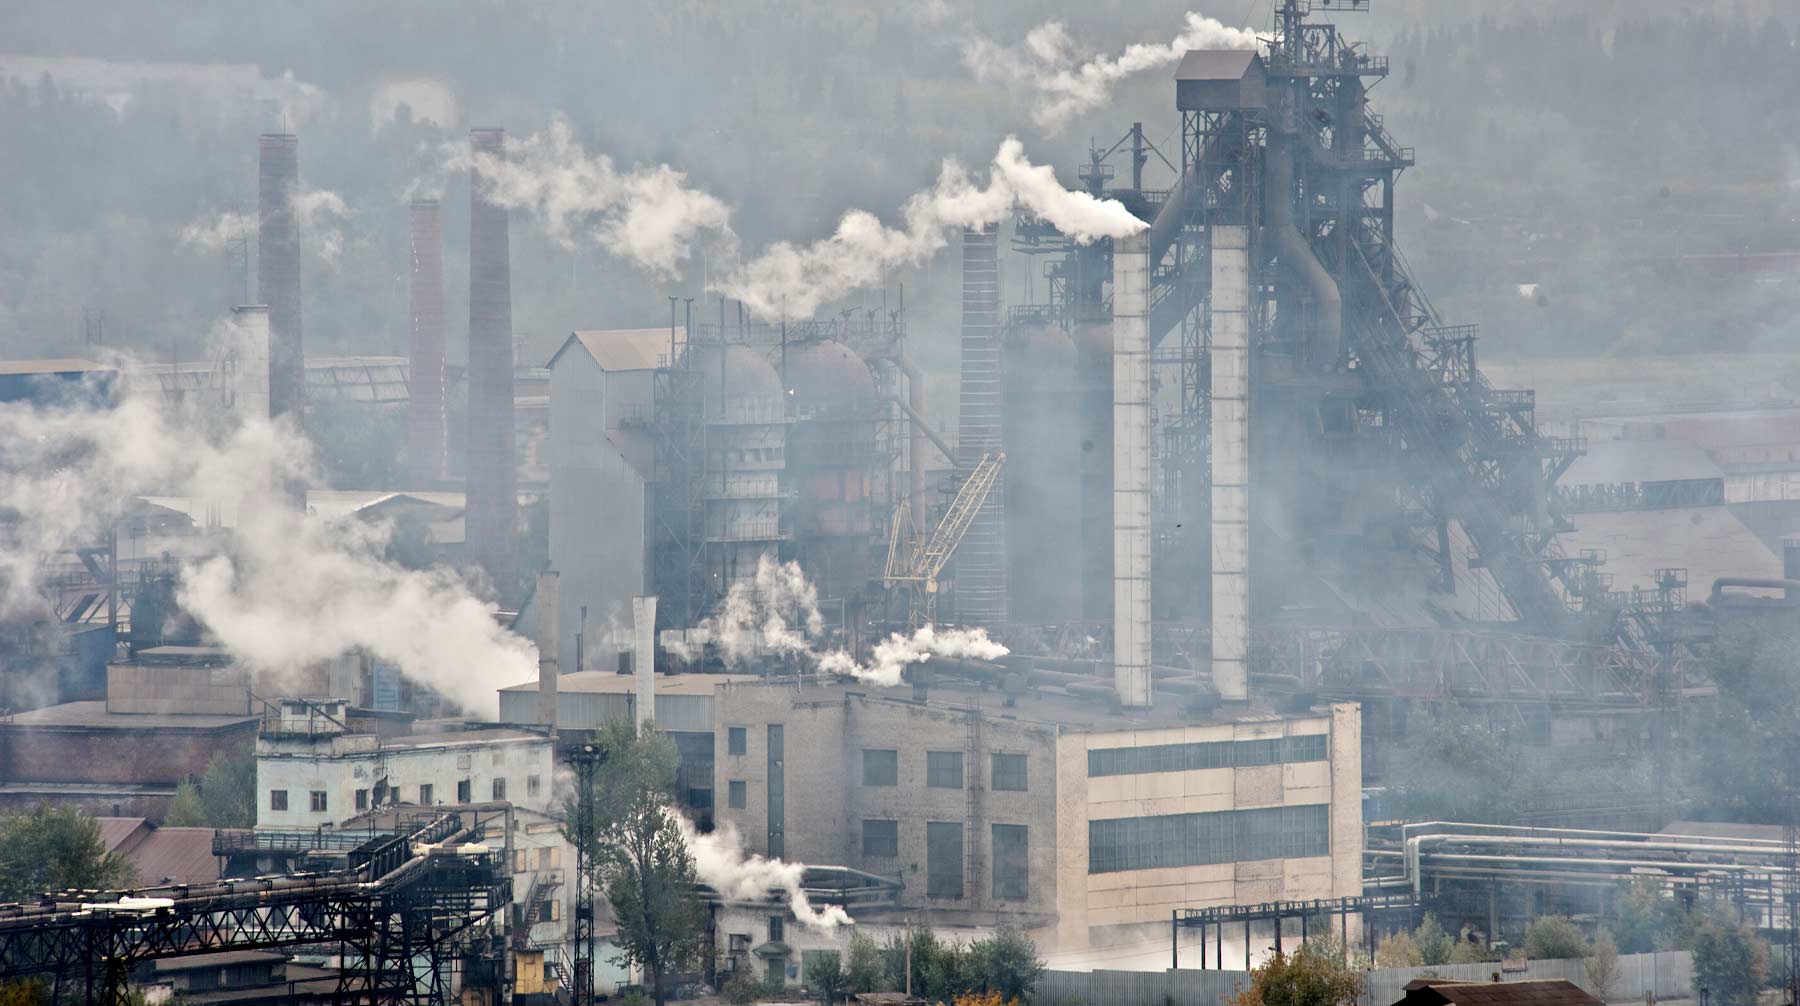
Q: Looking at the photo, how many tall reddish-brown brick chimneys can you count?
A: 3